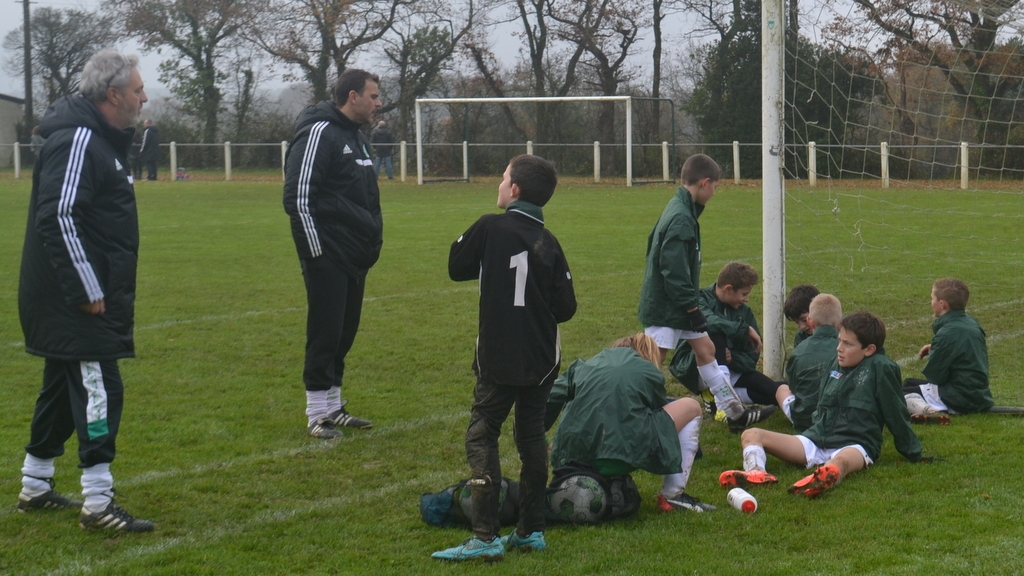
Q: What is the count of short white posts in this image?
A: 13